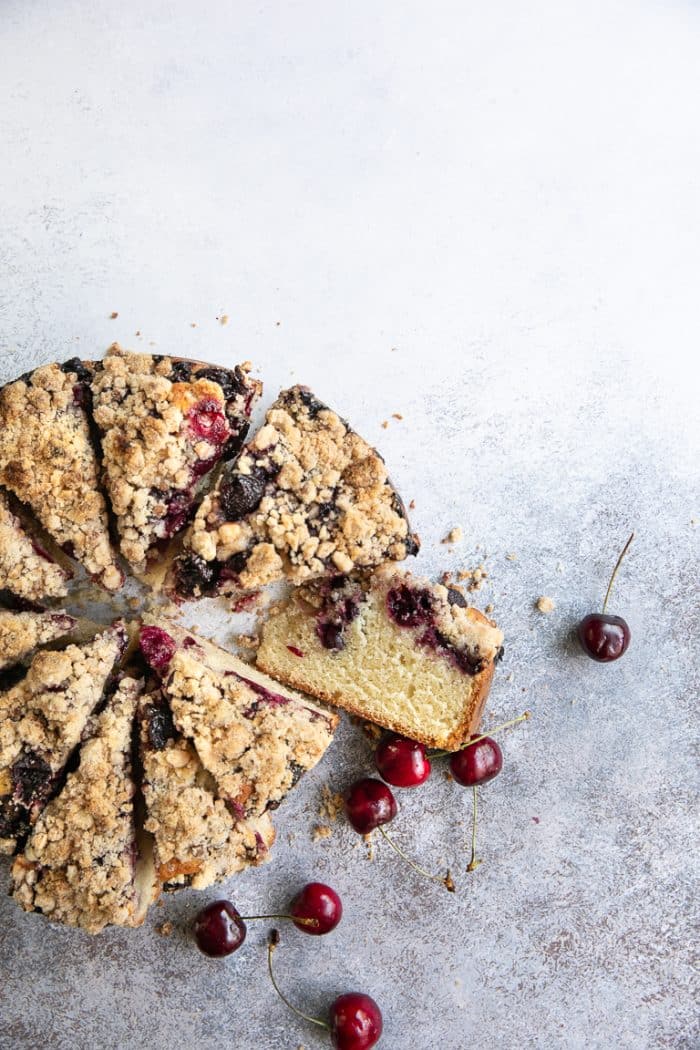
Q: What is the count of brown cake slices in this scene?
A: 10